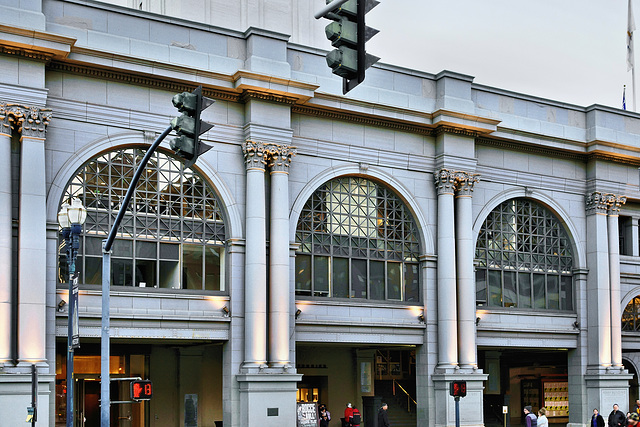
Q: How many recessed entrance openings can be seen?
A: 3